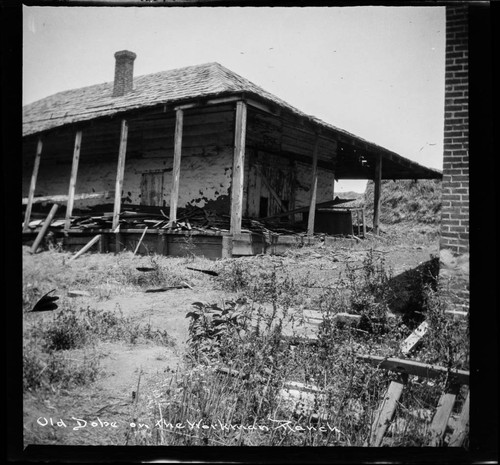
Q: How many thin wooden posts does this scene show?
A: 7